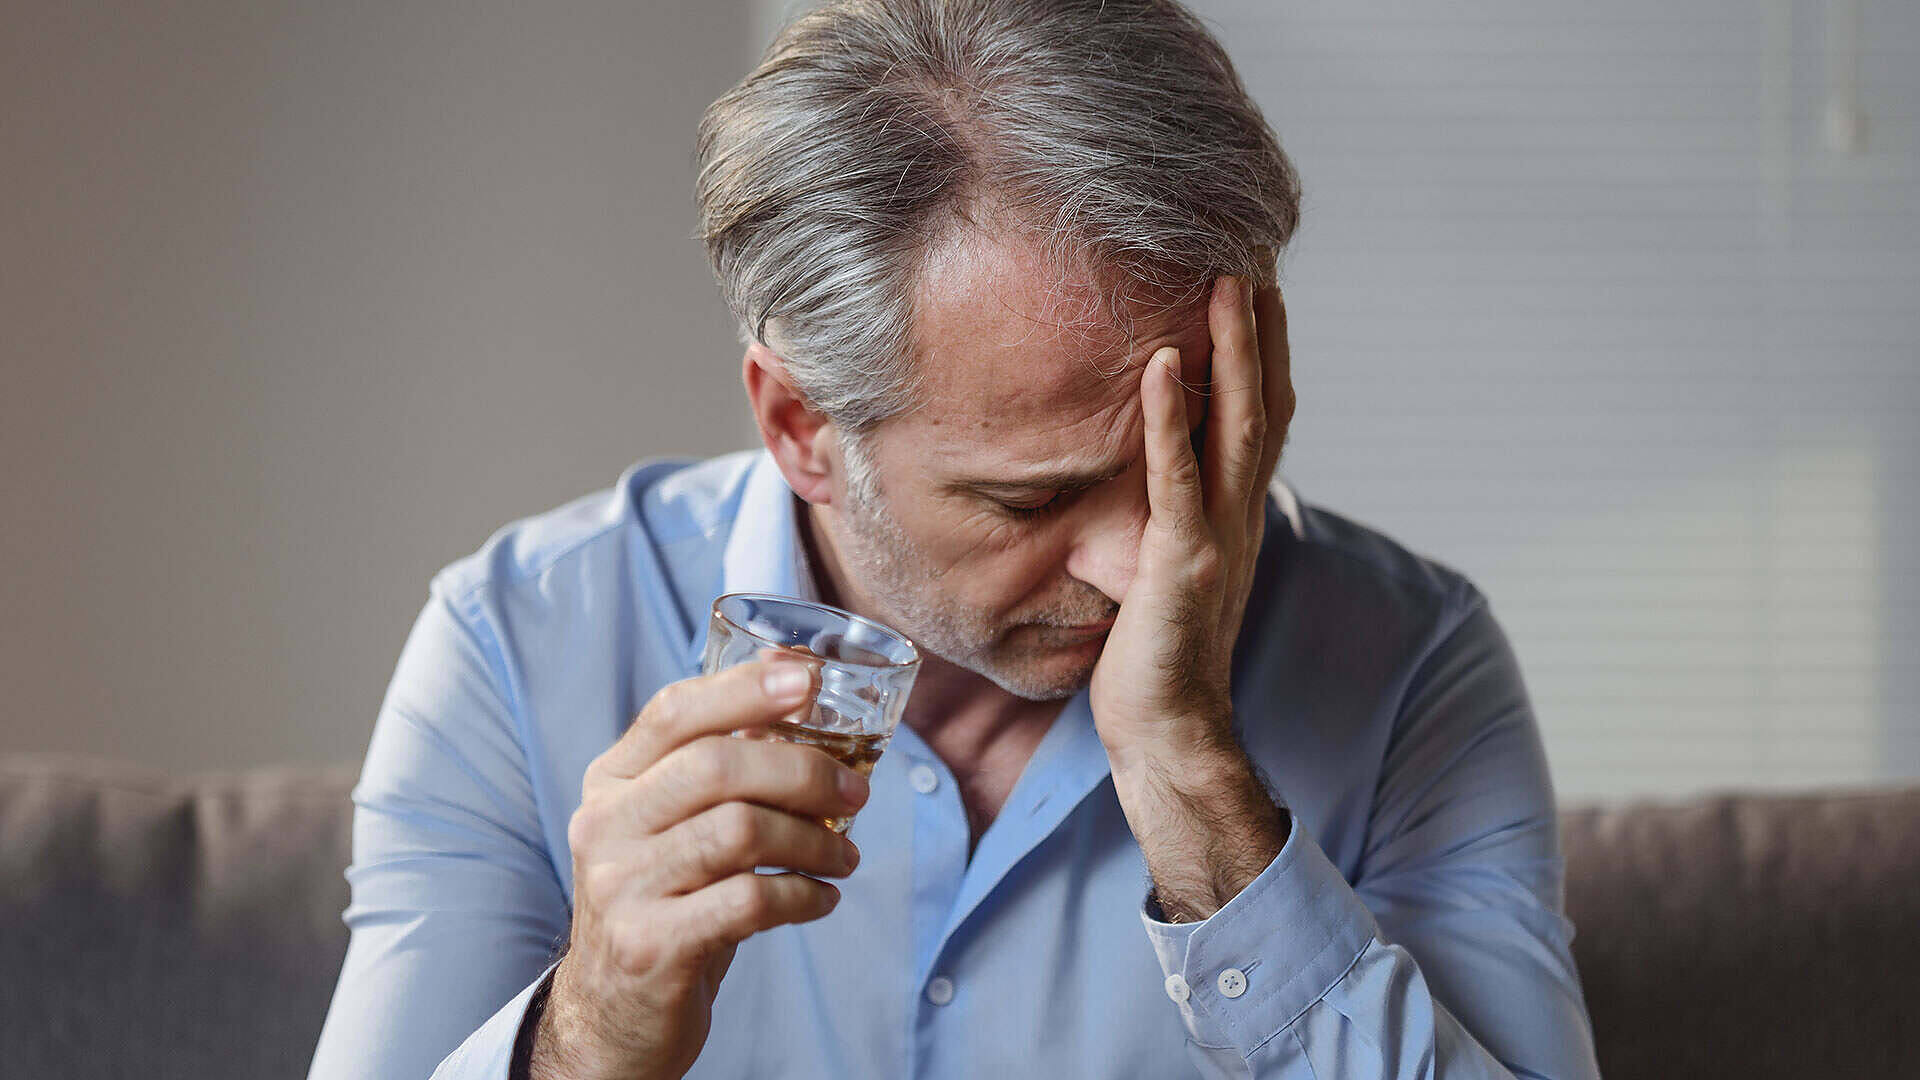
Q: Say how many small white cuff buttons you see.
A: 2